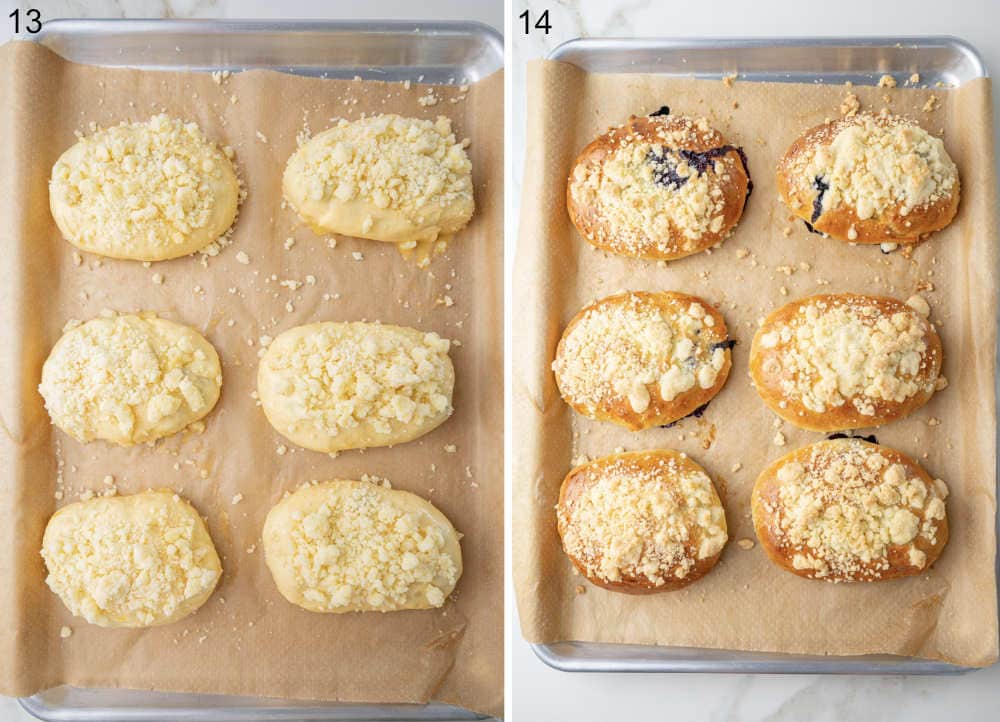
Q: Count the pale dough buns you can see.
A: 6